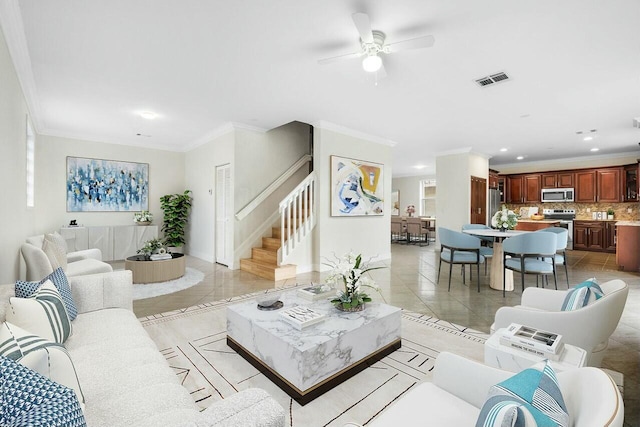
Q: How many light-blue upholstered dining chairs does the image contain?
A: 4